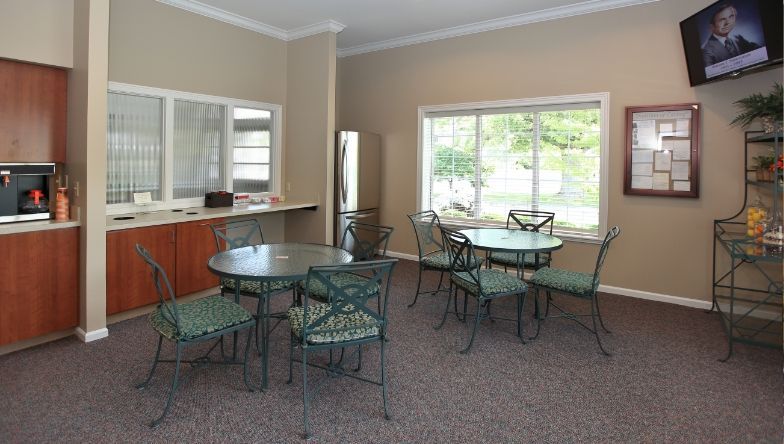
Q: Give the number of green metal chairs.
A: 8